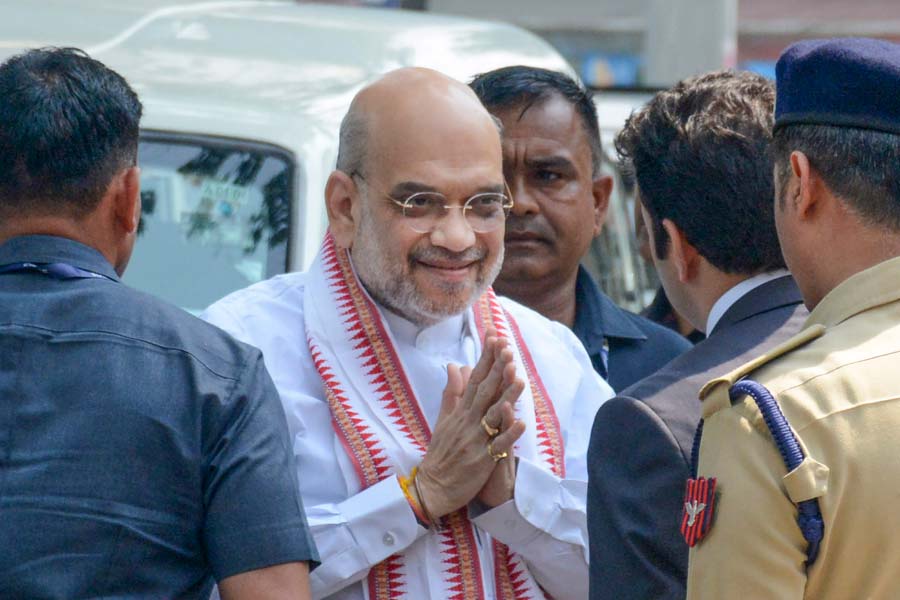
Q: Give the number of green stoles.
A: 0